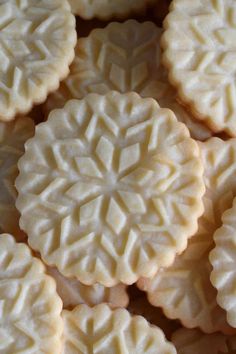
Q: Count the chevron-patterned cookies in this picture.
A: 0